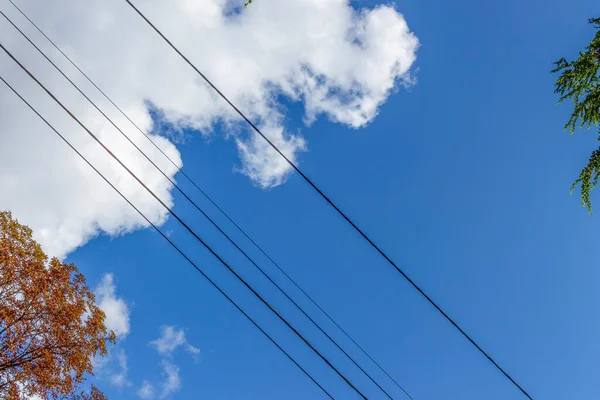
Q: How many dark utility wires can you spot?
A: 5